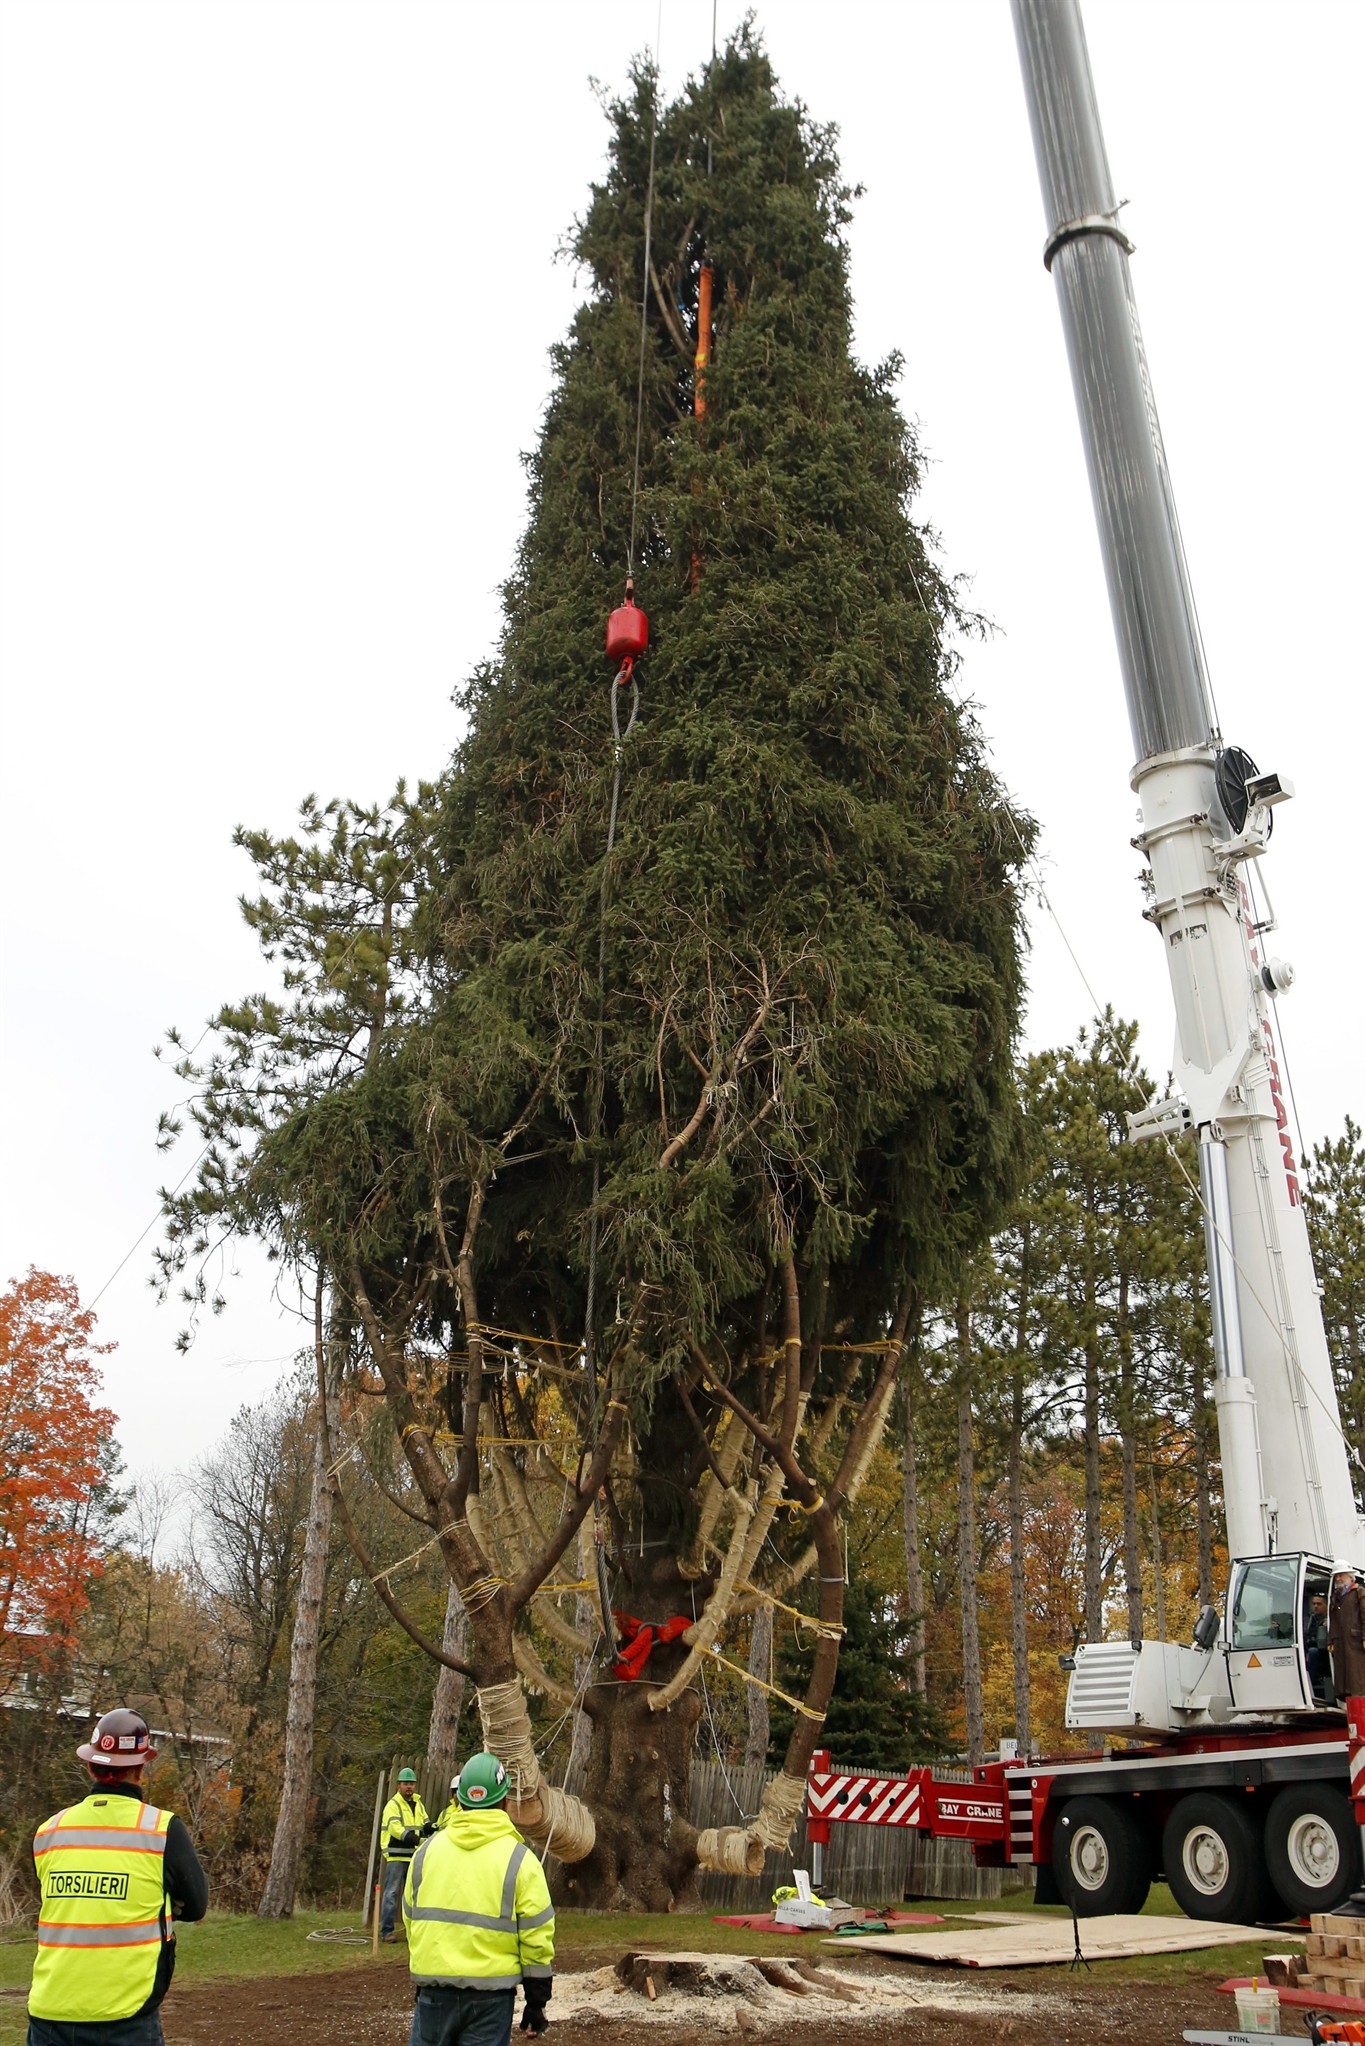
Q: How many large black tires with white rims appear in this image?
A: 3